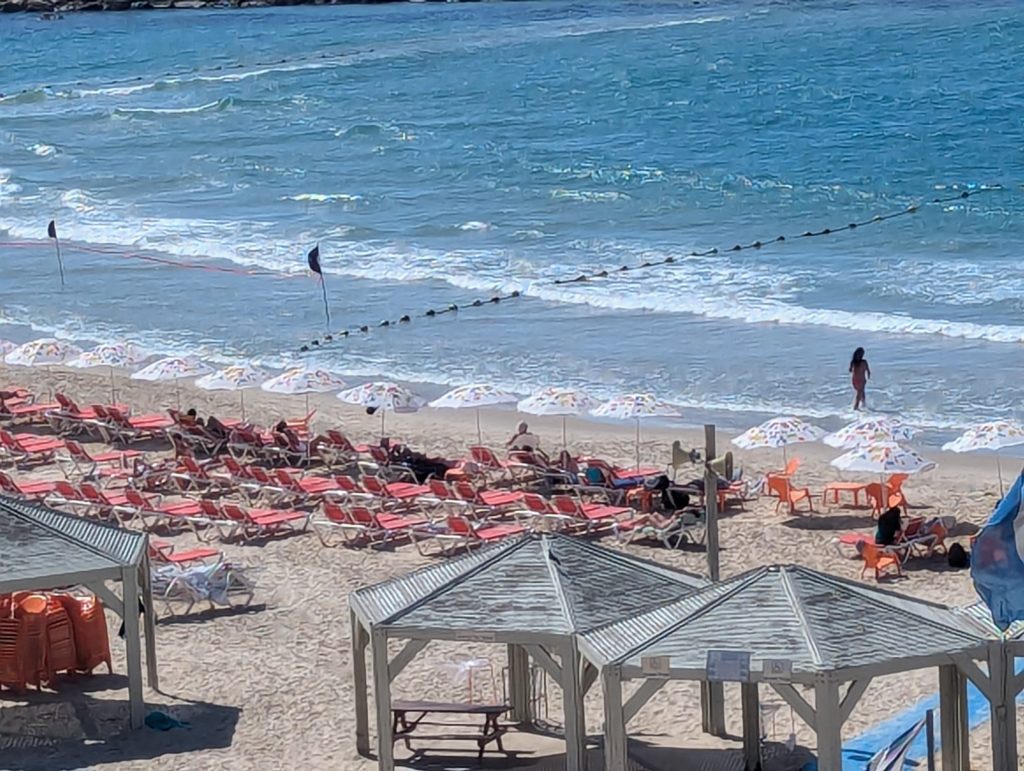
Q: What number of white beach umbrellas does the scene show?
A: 14